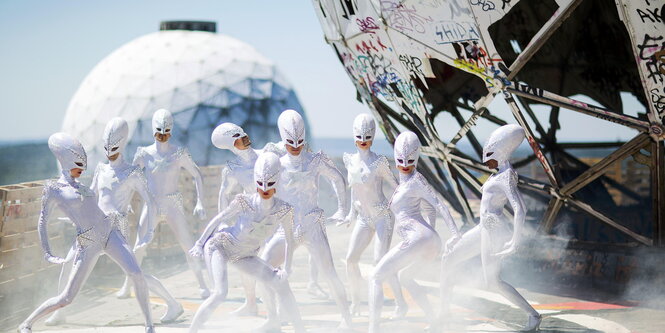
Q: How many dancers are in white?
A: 9